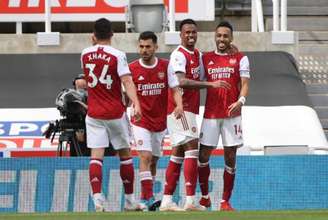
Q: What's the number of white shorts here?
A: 4